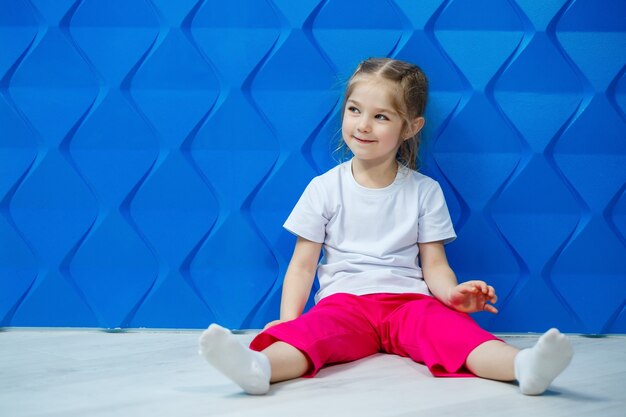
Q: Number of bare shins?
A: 2